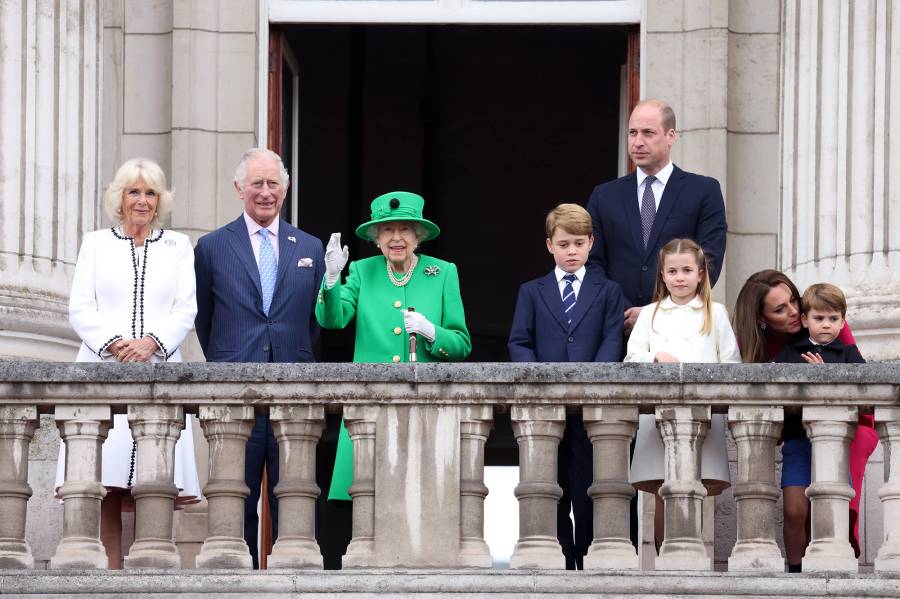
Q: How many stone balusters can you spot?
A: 13